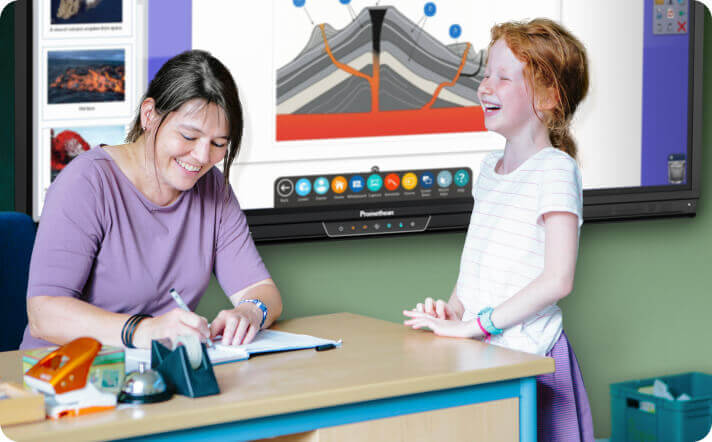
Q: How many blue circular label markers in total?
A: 4